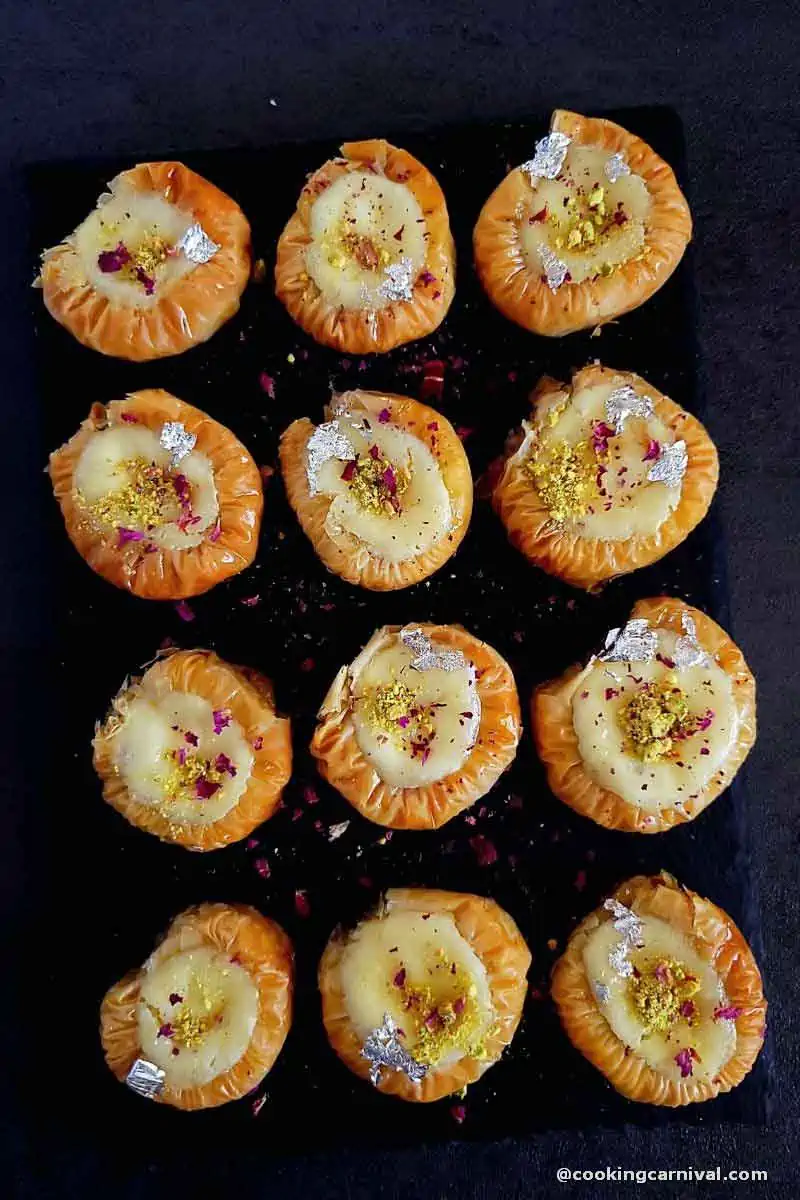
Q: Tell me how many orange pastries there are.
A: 12